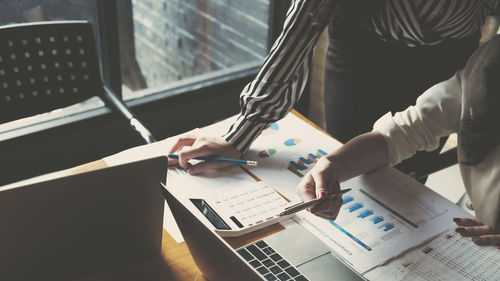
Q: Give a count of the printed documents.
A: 4